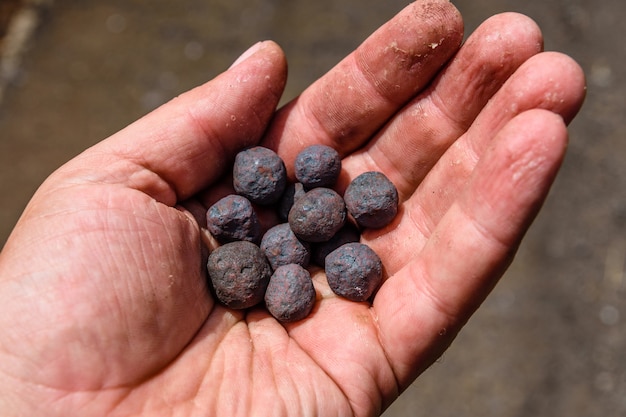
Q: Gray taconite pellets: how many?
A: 11